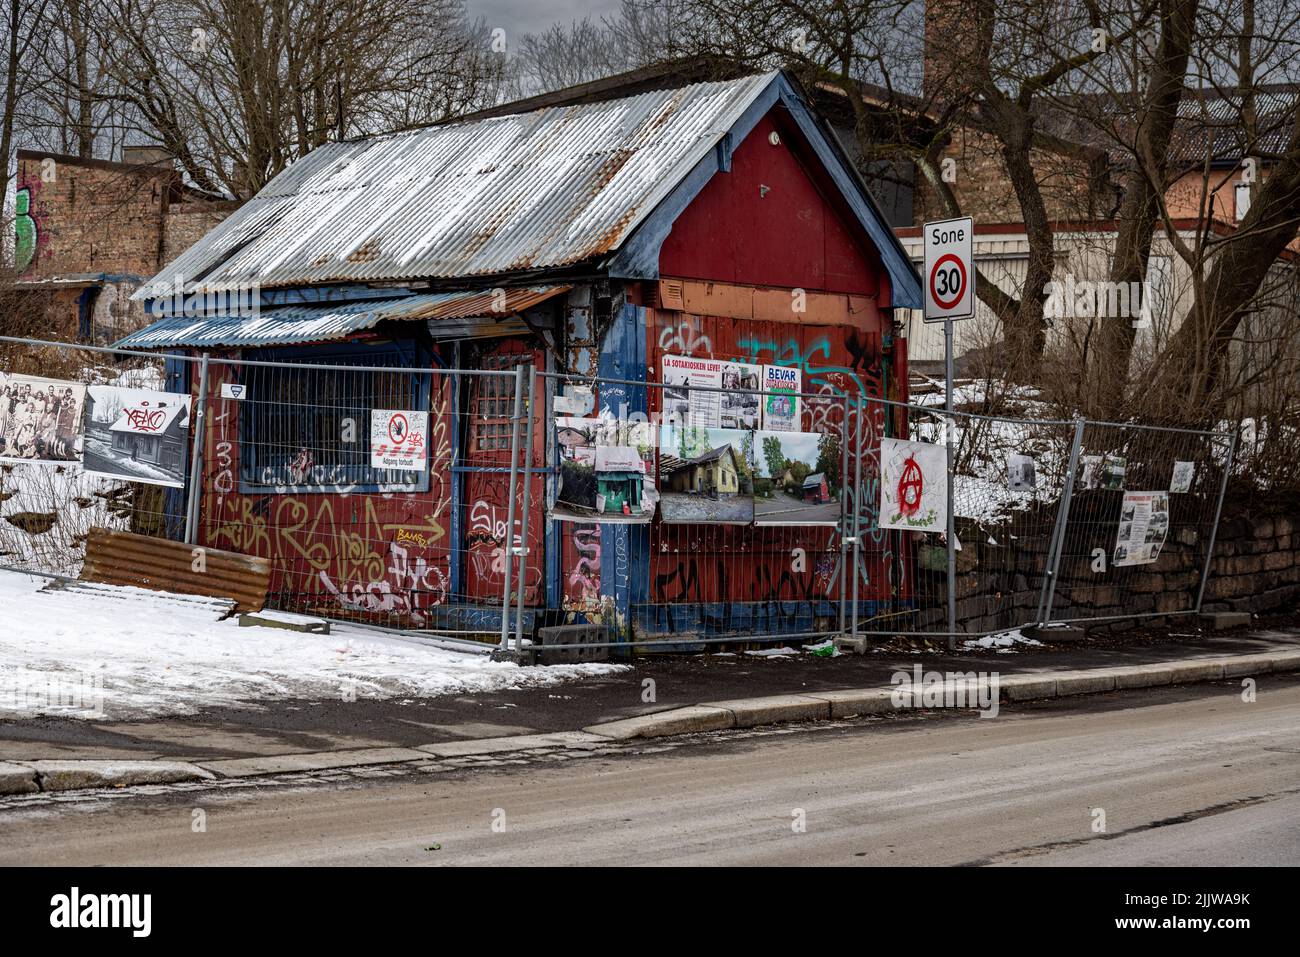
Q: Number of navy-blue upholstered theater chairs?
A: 0